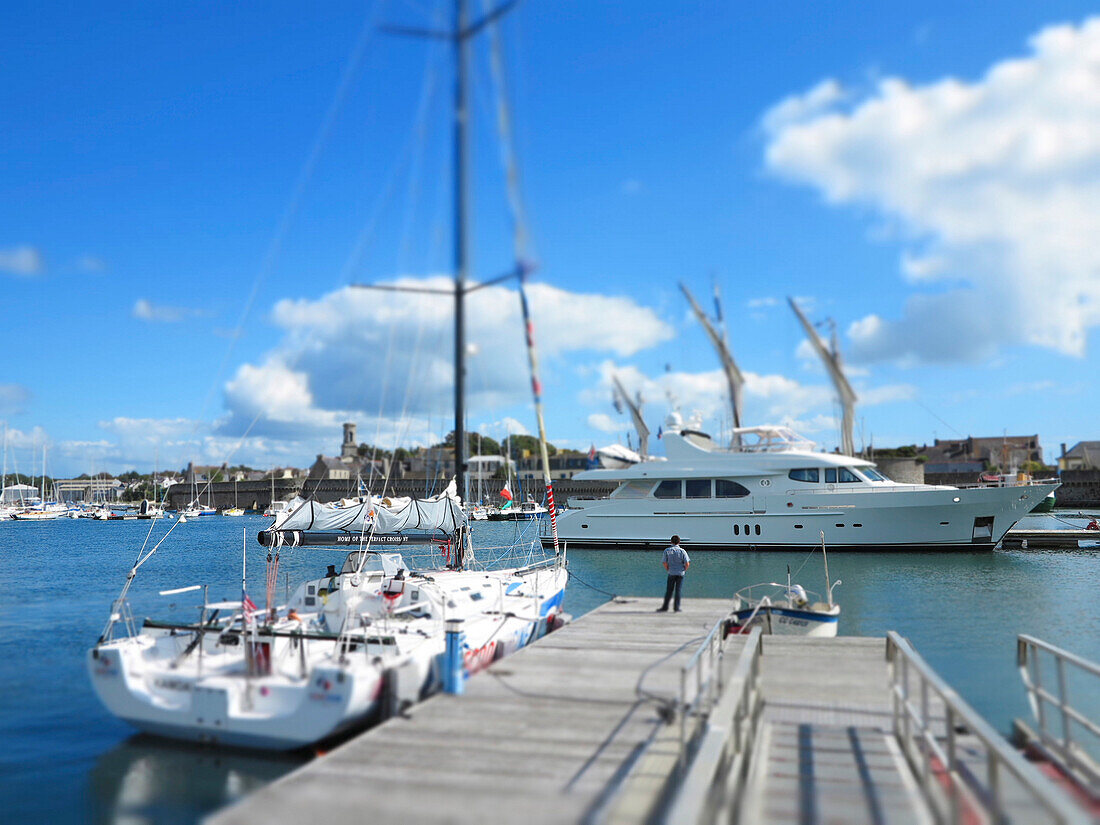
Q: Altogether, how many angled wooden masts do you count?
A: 3